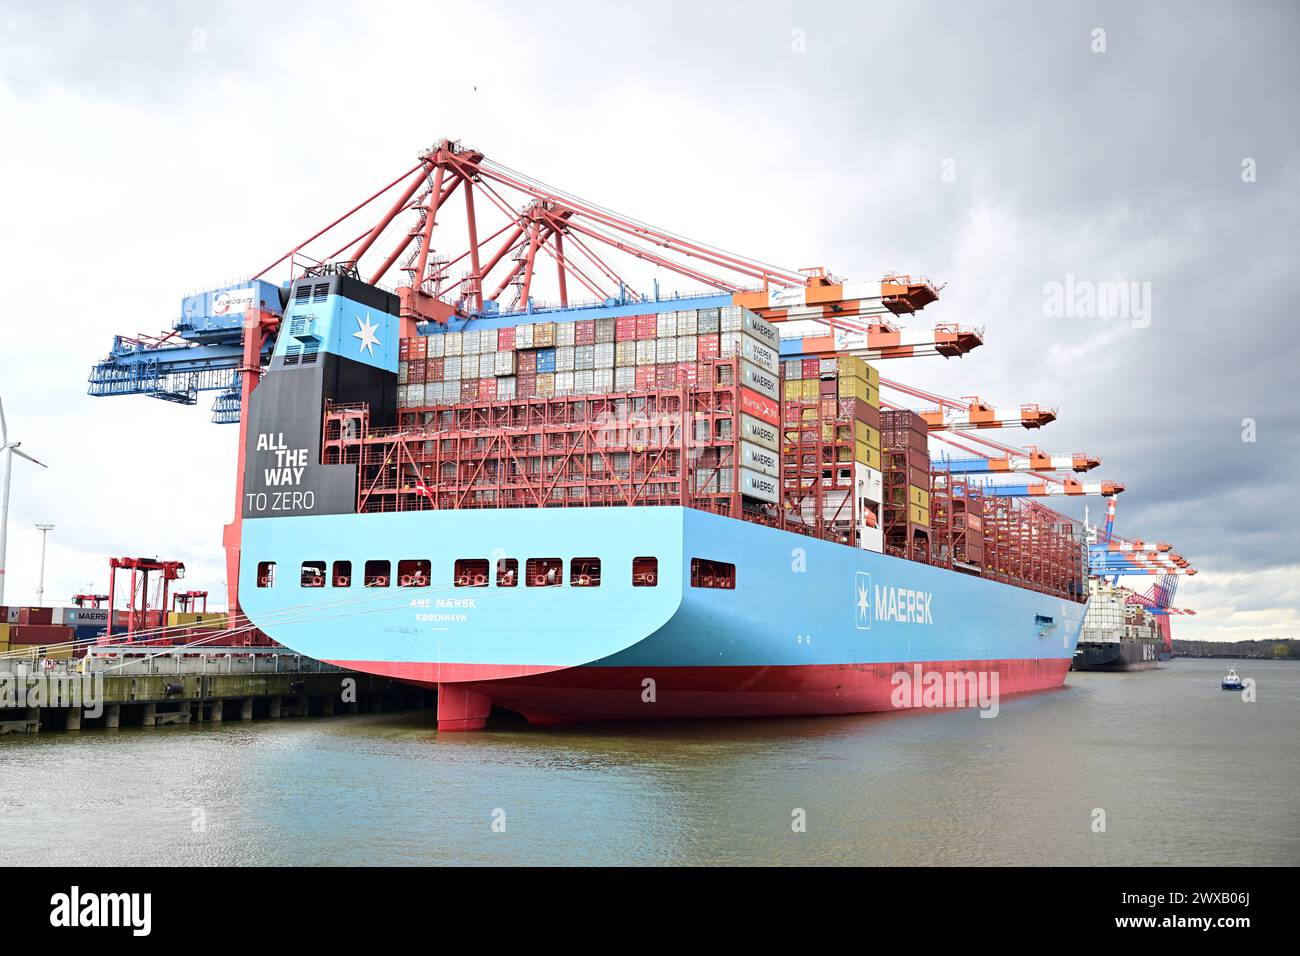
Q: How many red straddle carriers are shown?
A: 3